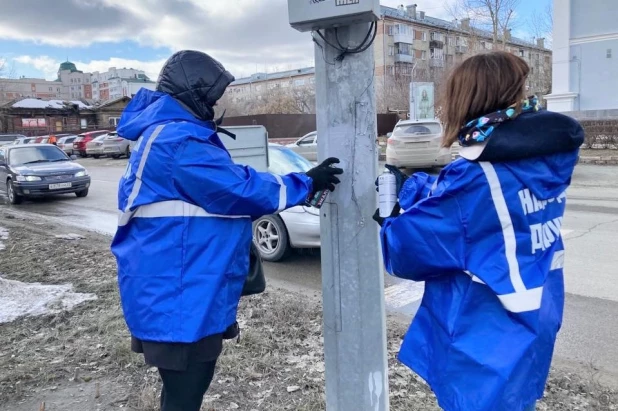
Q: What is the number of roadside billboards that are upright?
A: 1